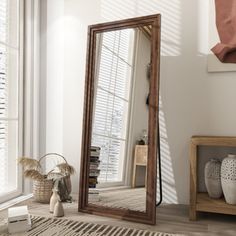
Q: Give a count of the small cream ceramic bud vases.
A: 2